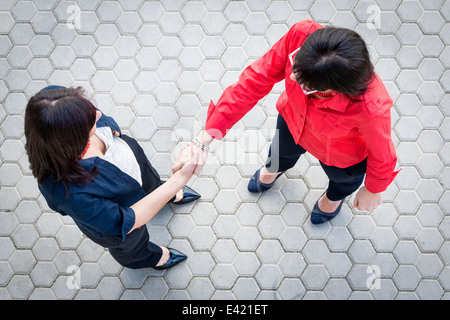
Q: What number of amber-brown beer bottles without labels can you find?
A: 0